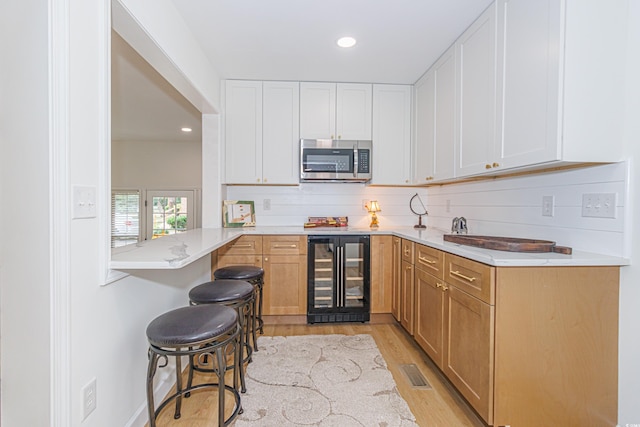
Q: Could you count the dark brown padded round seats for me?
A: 3